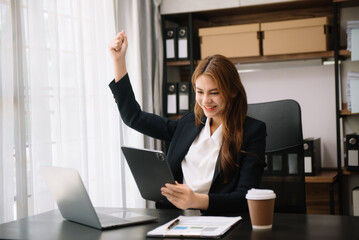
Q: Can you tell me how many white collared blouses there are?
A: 1